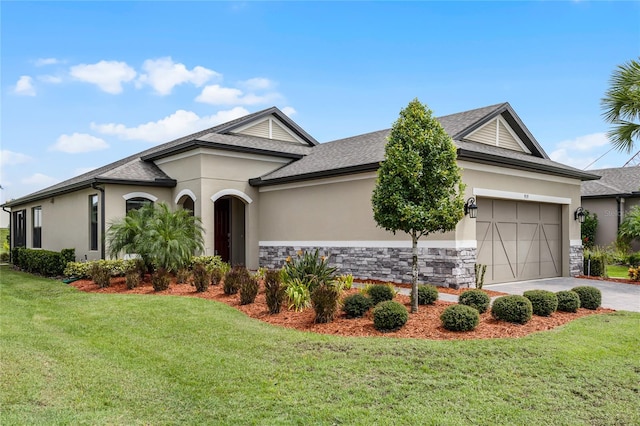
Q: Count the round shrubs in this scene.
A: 10